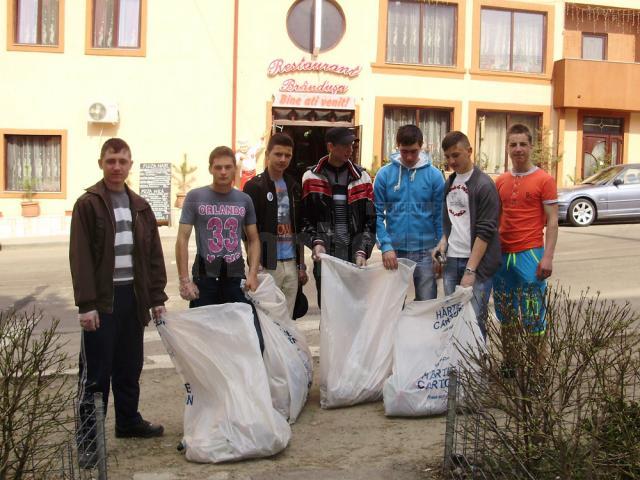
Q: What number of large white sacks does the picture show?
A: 4